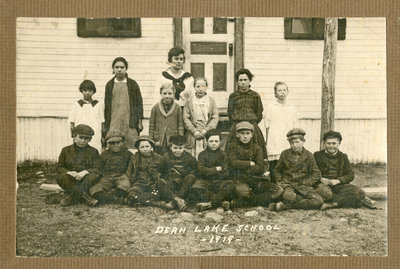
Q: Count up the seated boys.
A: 8